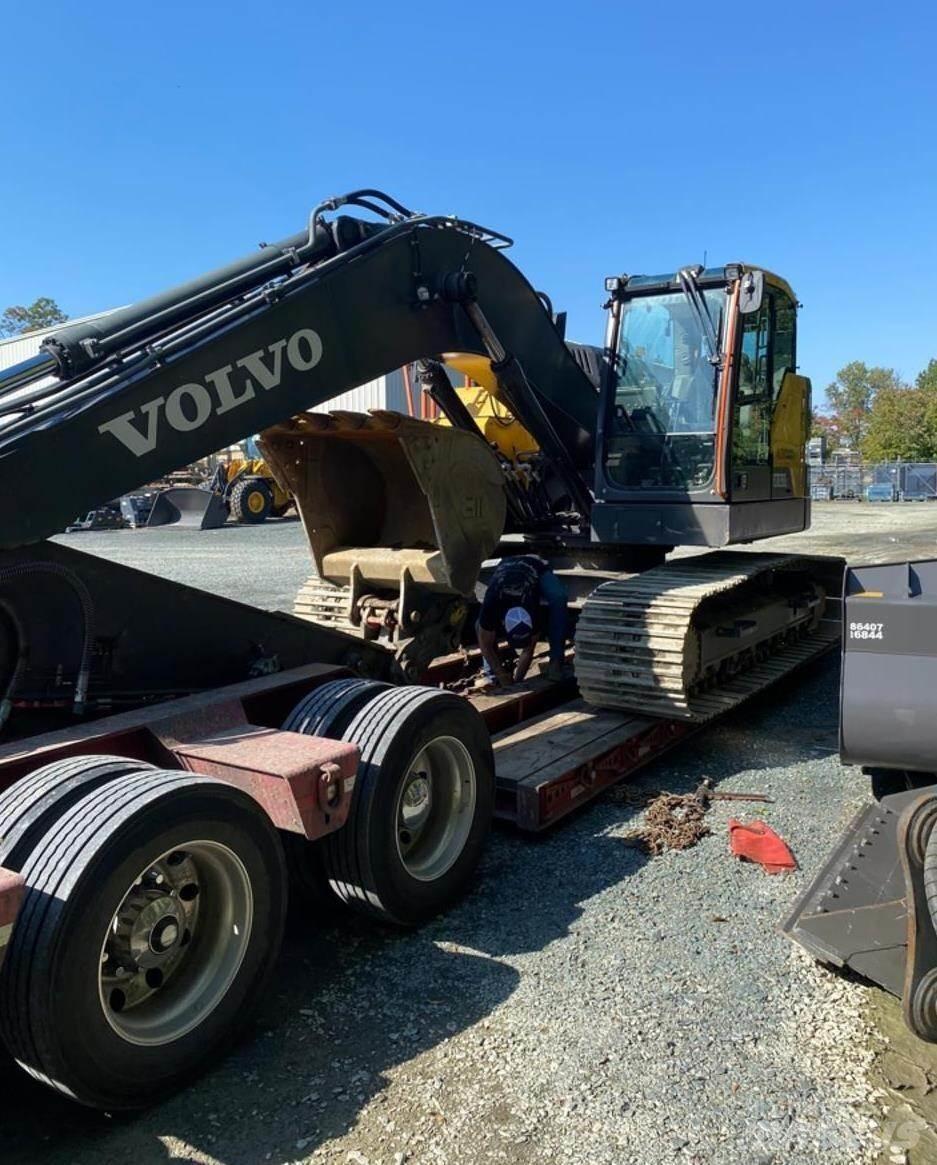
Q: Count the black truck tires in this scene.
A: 4